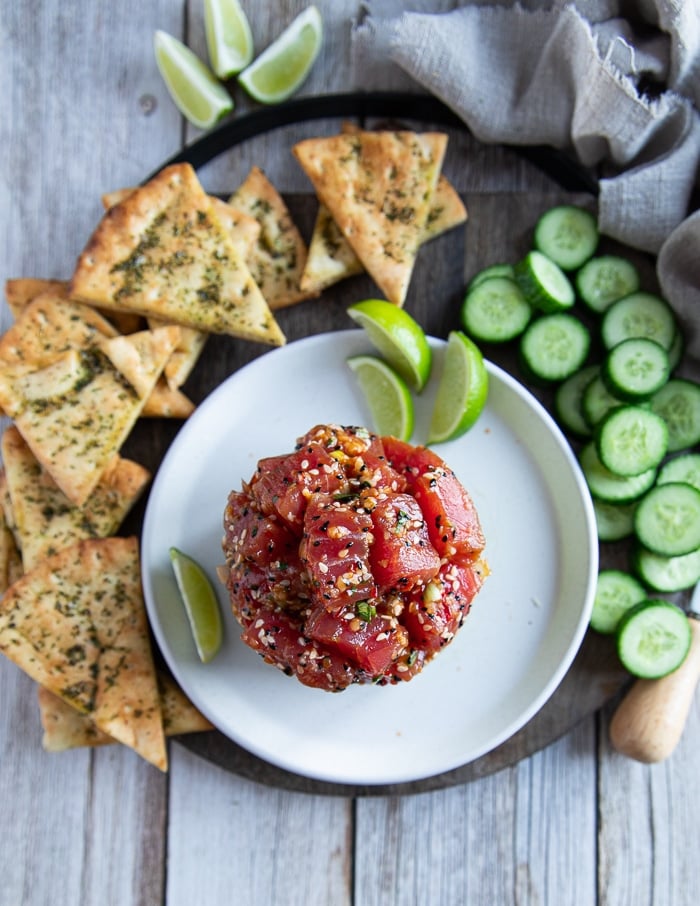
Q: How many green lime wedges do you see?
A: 7